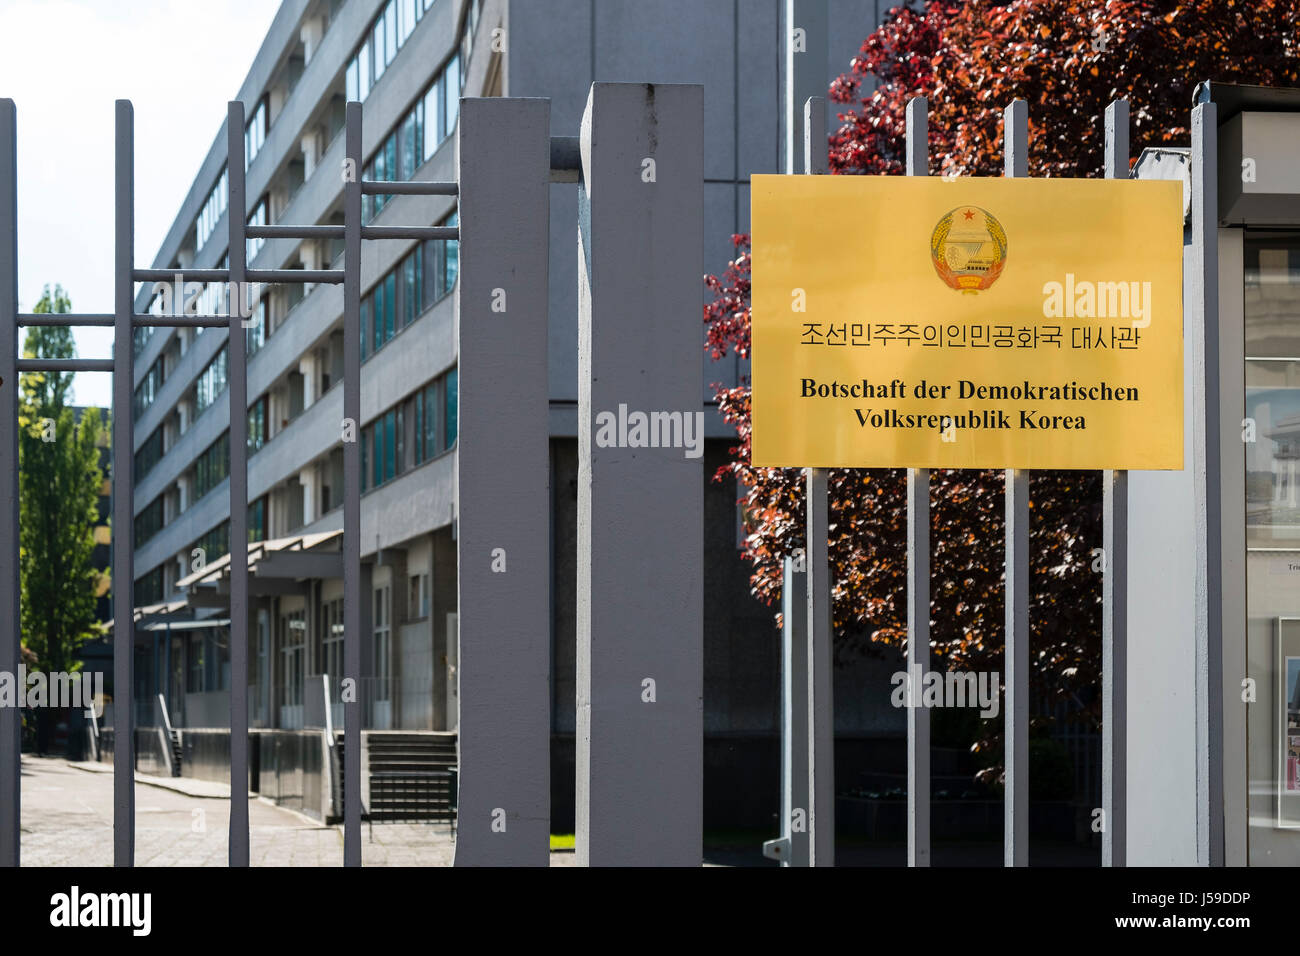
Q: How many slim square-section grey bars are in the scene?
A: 9